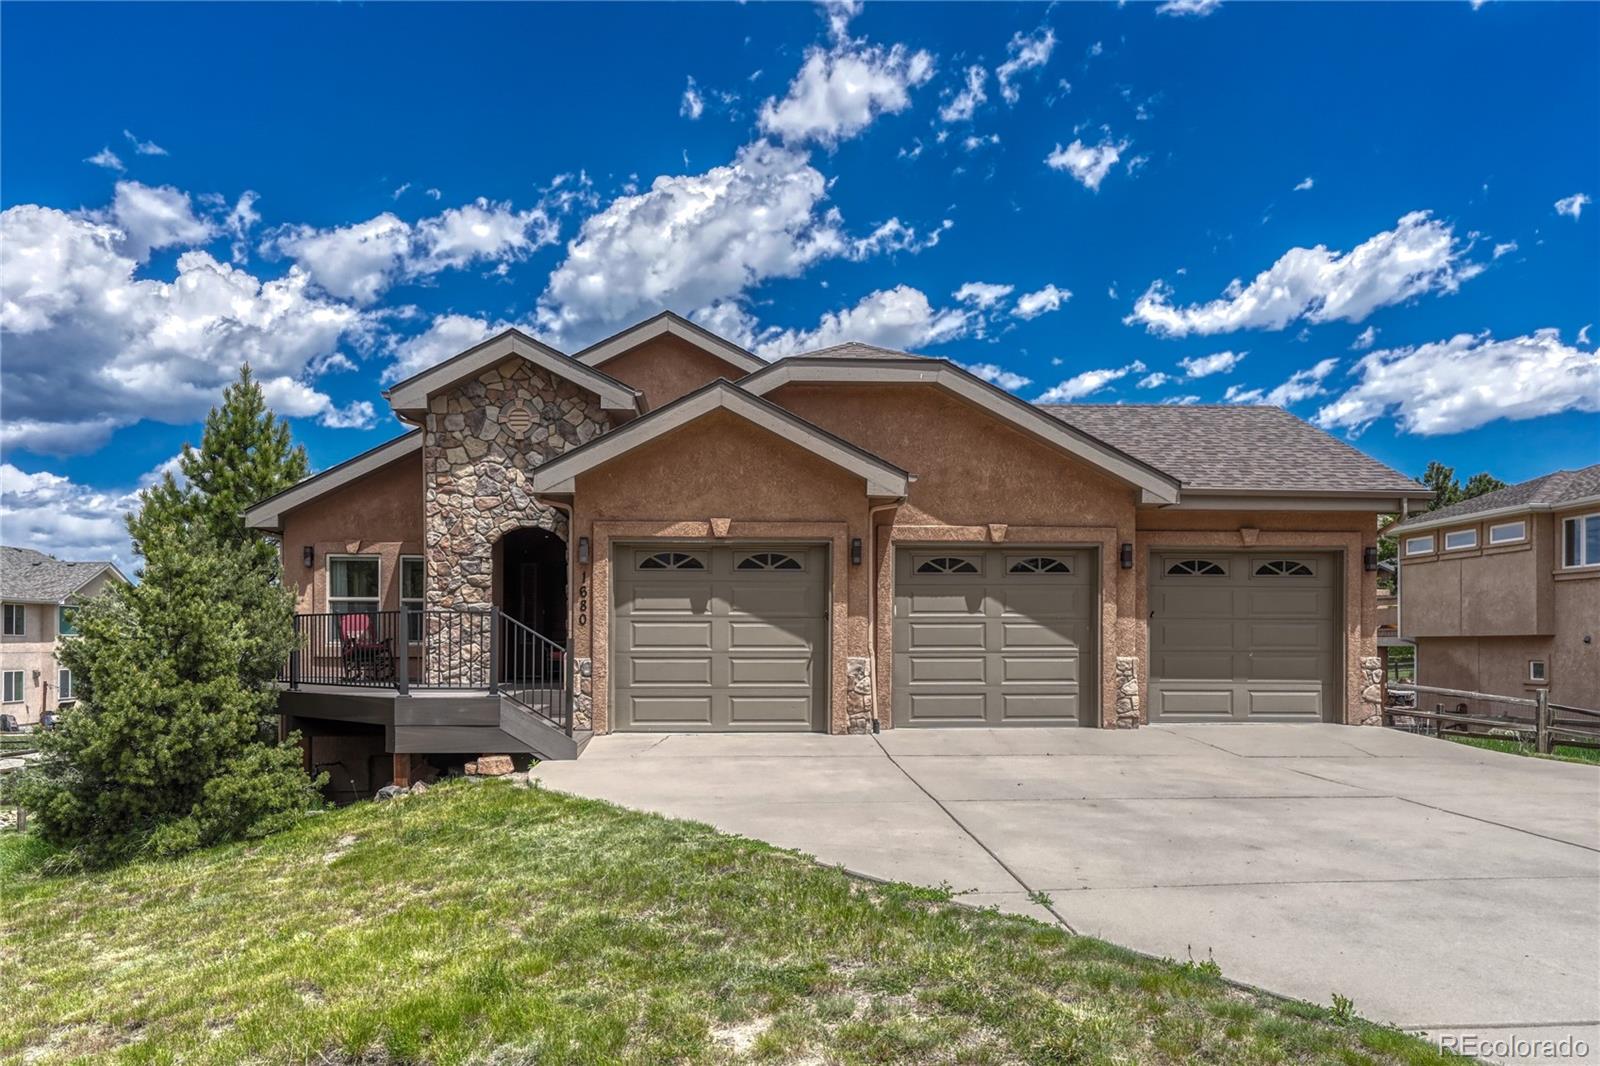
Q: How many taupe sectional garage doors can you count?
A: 3